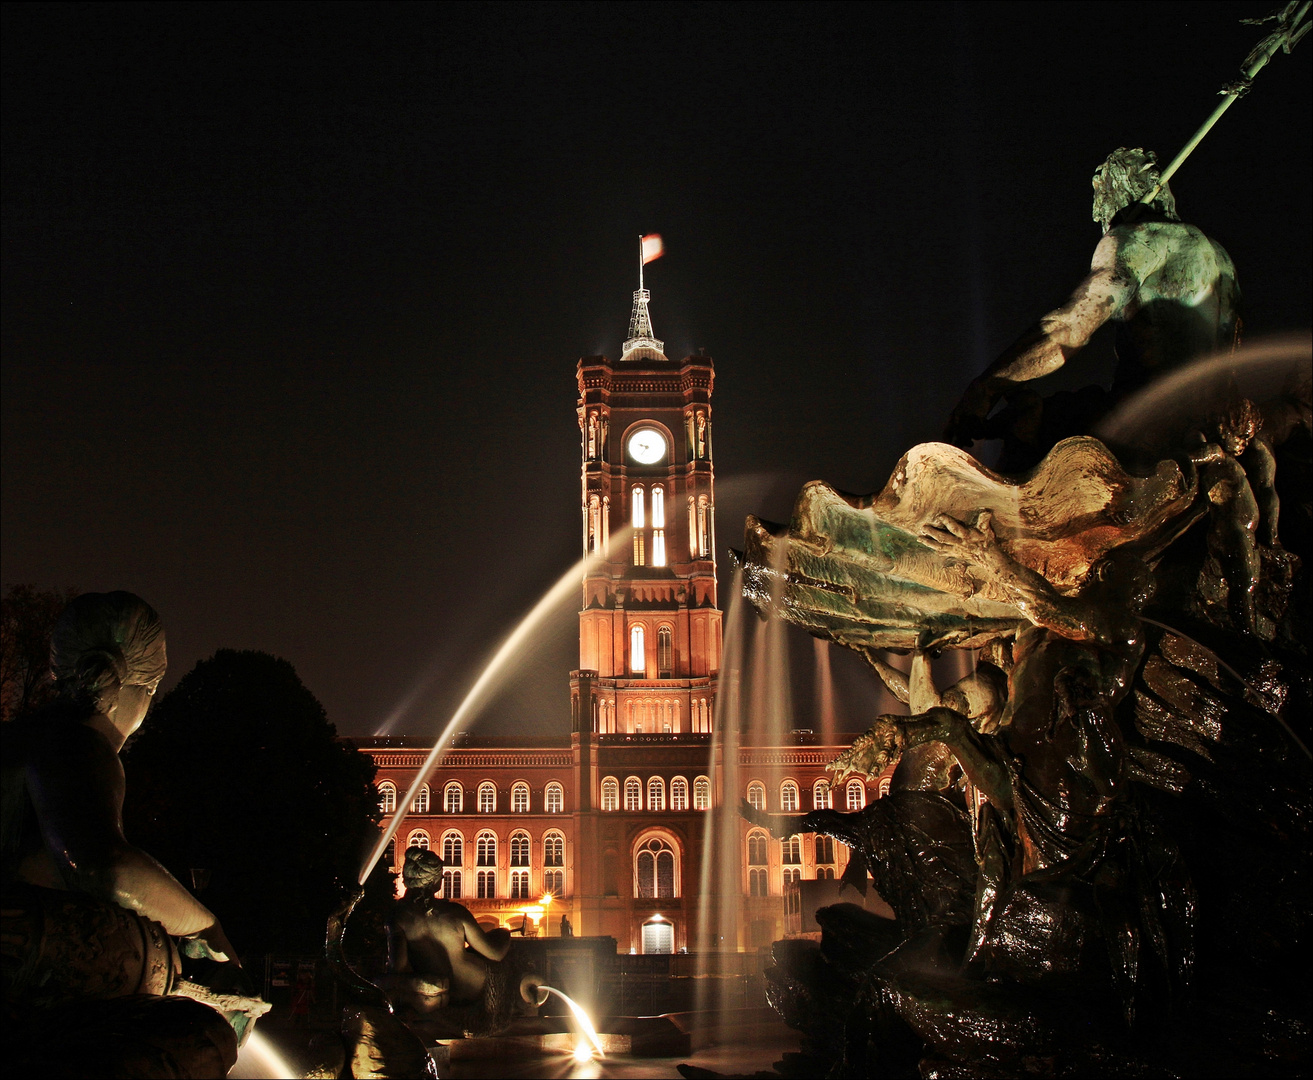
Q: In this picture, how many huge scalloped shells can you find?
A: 1